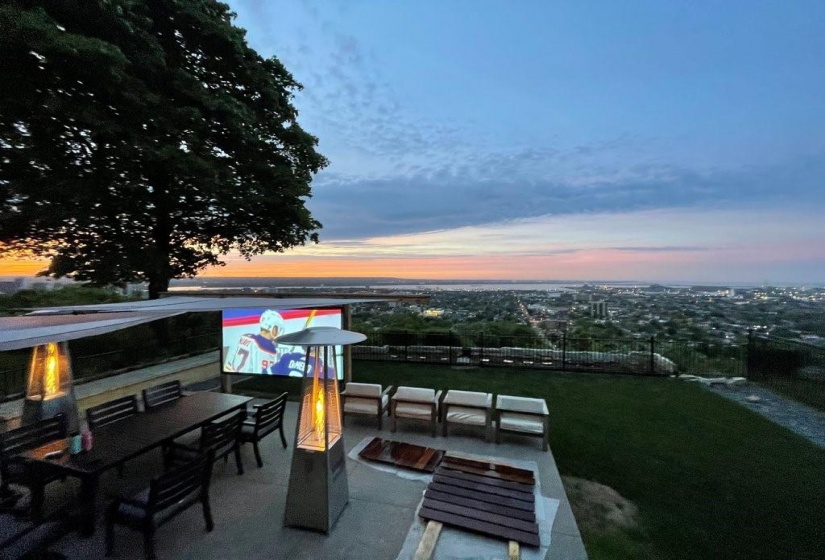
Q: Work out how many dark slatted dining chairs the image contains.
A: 6